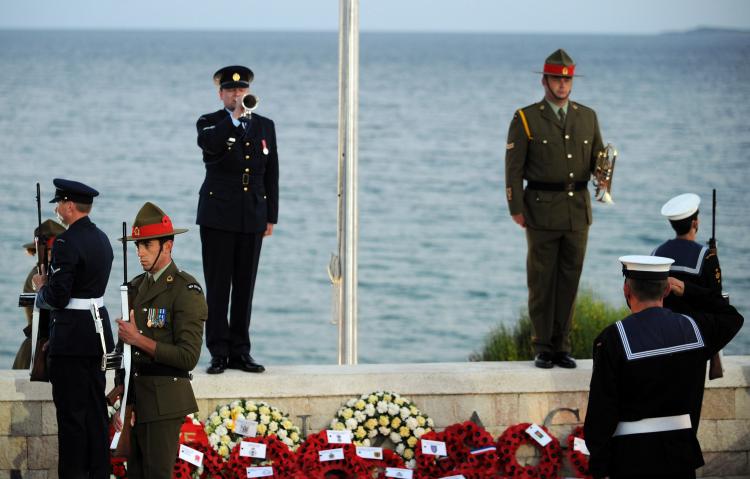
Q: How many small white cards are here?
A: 12